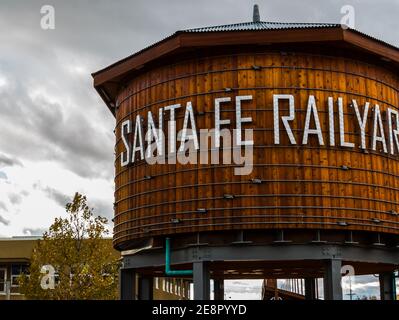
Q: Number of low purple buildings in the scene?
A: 0